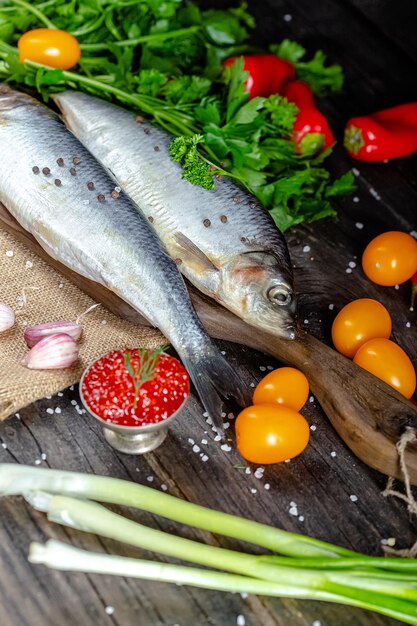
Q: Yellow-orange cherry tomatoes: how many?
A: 6